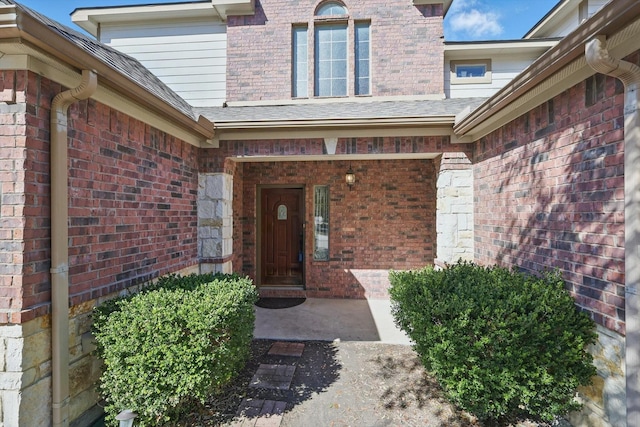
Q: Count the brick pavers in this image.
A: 3